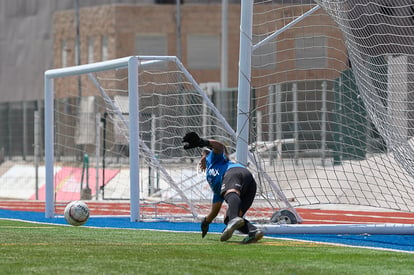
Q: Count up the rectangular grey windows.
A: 4